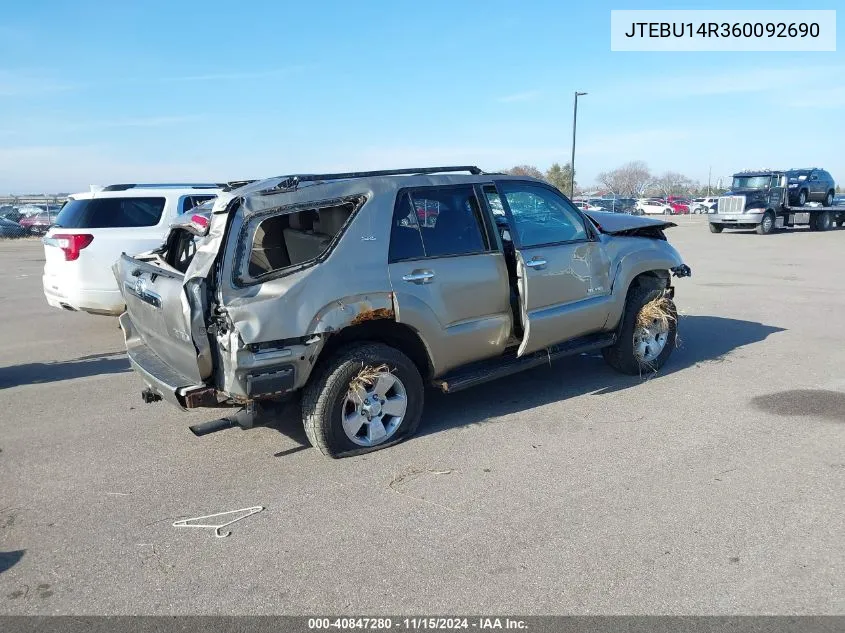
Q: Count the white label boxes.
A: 1